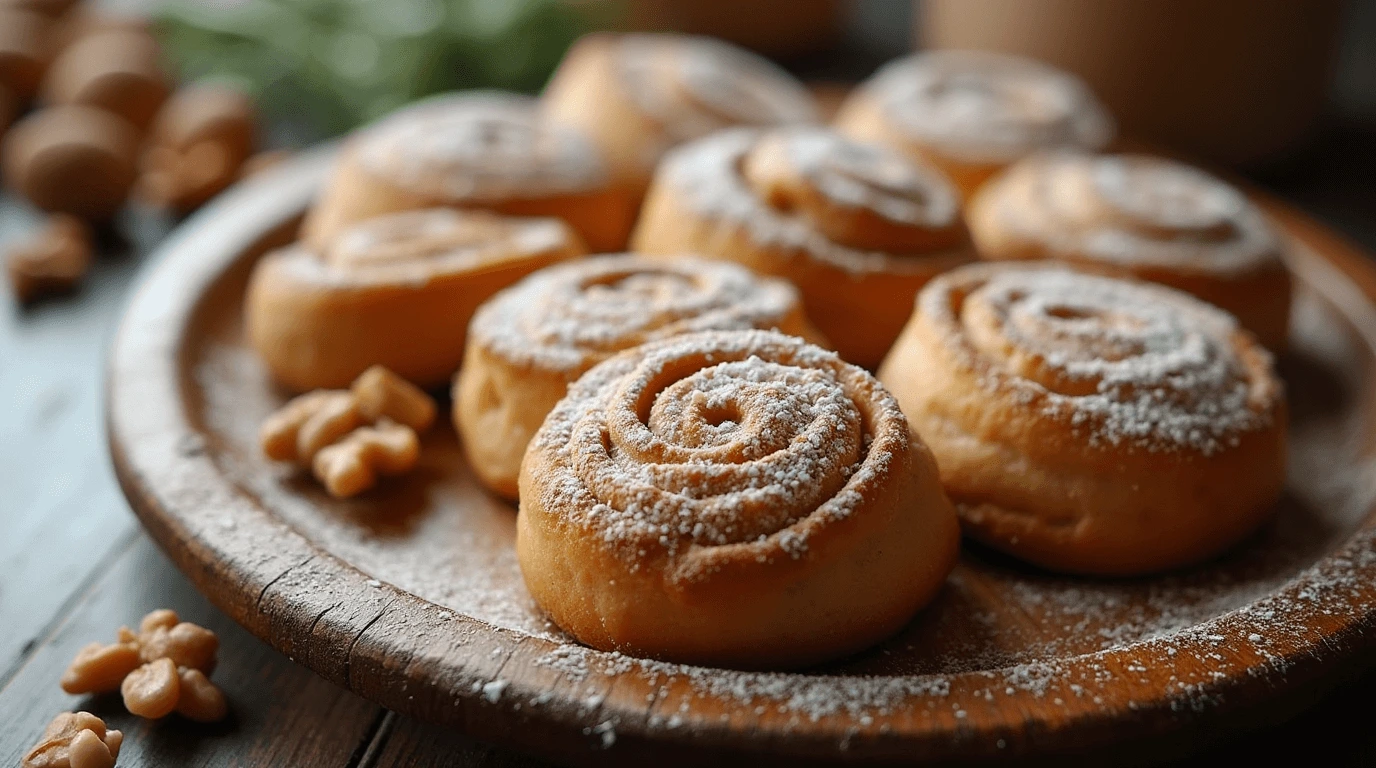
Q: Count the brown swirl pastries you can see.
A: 9